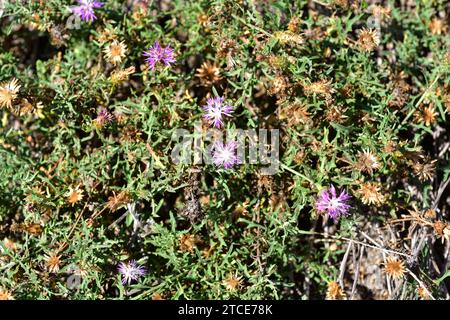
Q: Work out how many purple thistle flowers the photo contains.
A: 6